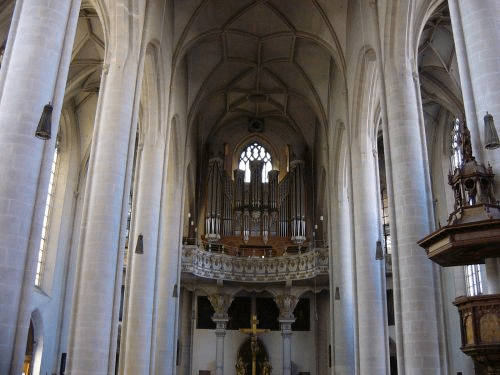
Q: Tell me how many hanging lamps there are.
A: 6